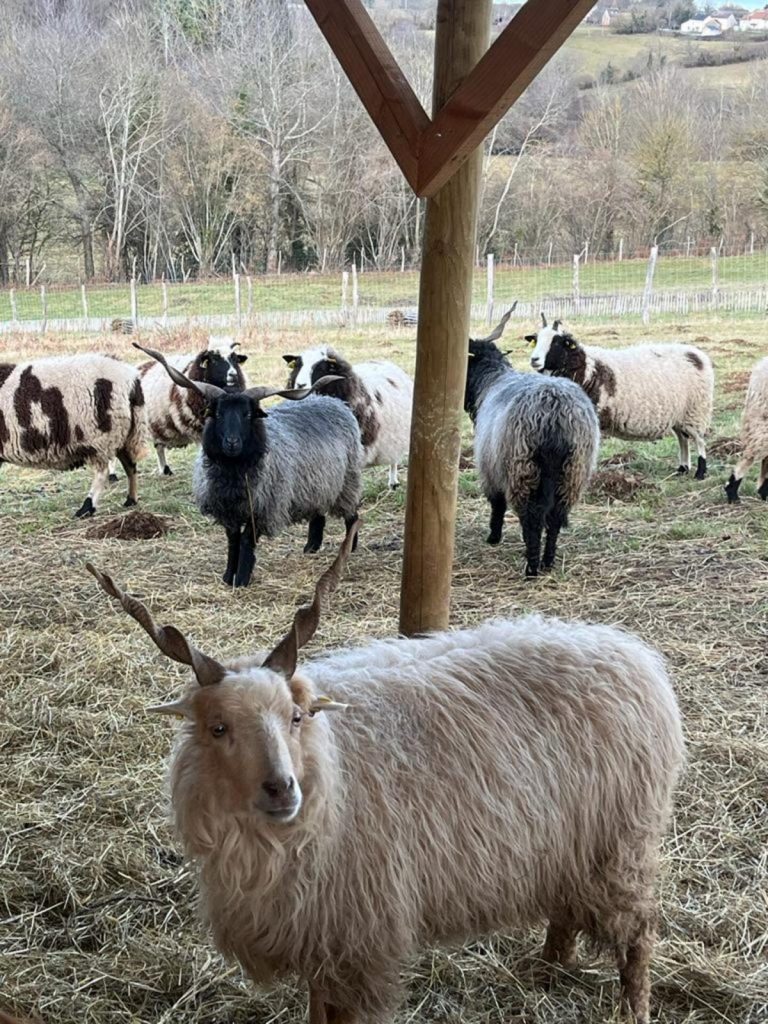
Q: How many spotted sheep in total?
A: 4